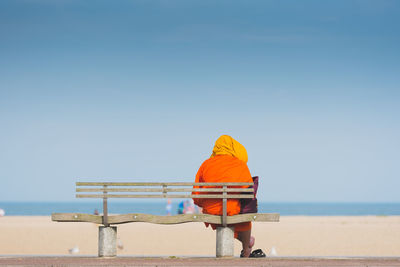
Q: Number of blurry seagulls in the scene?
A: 3